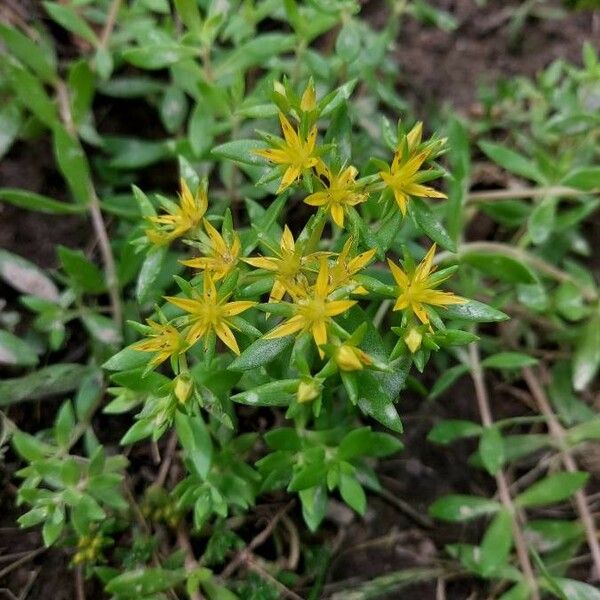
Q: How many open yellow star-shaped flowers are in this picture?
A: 11